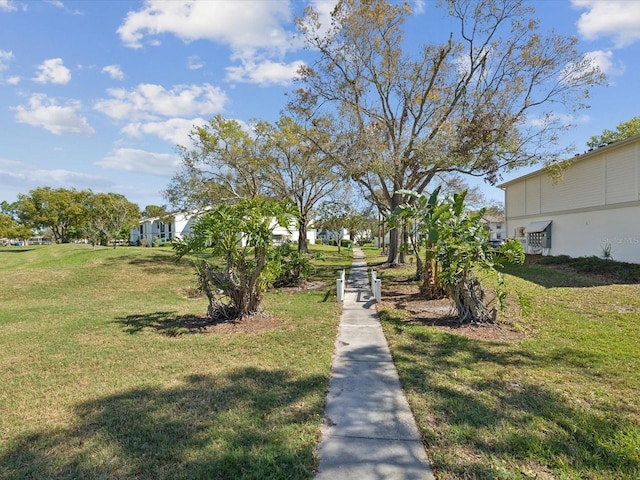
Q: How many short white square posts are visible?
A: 4